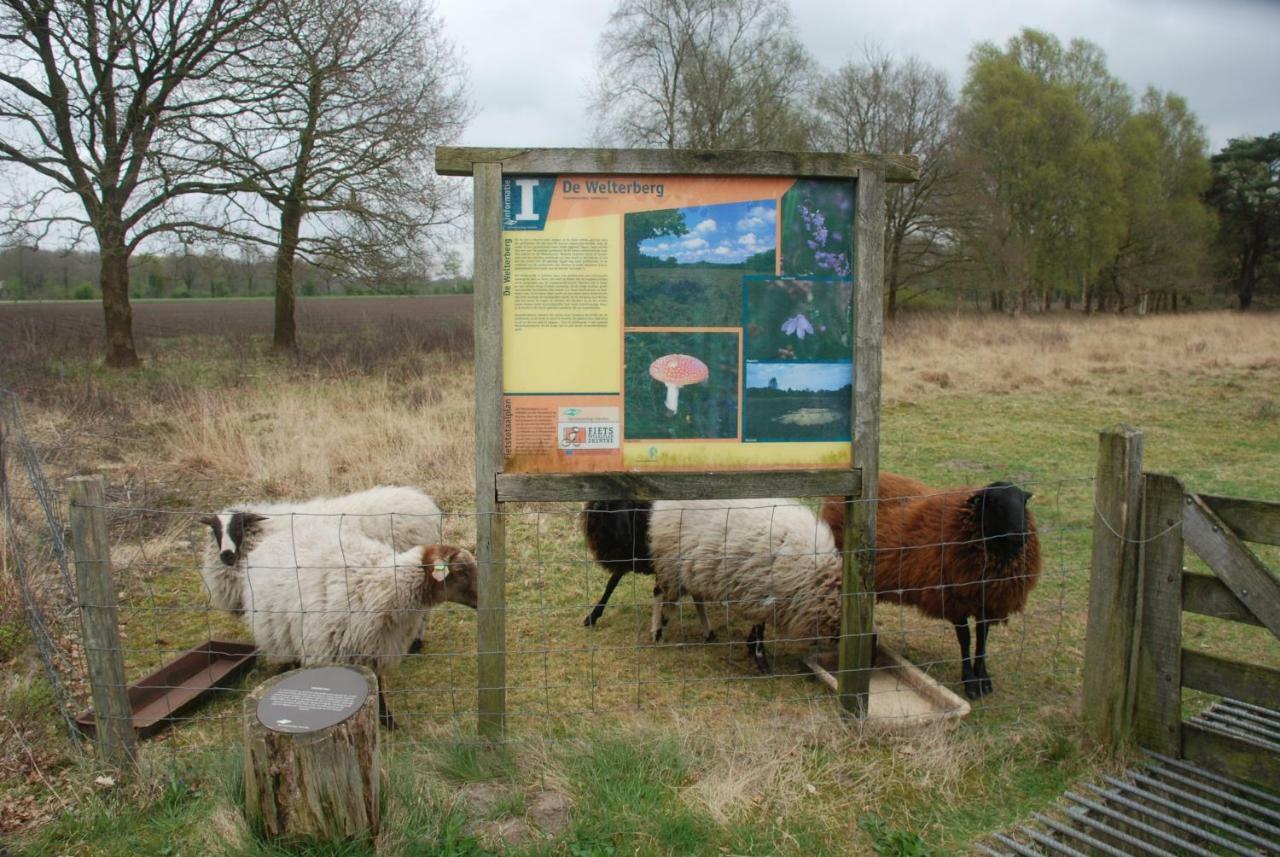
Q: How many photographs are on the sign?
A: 5